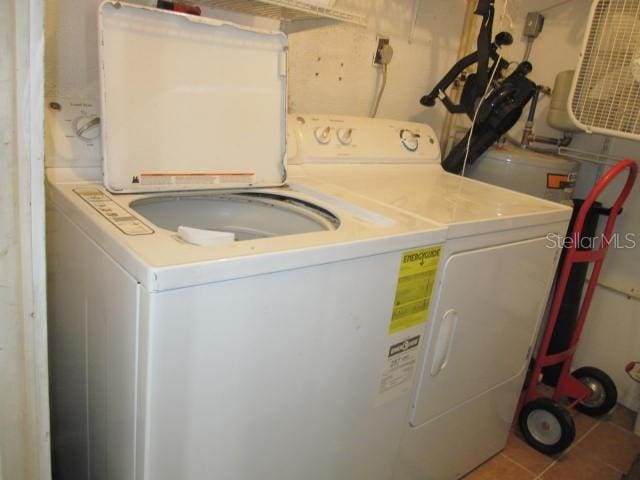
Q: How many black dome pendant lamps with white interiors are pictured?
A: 0